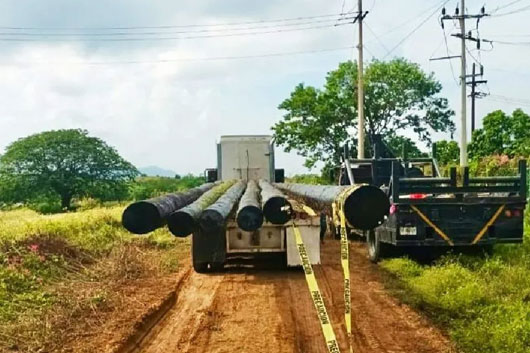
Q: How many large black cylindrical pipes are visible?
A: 6